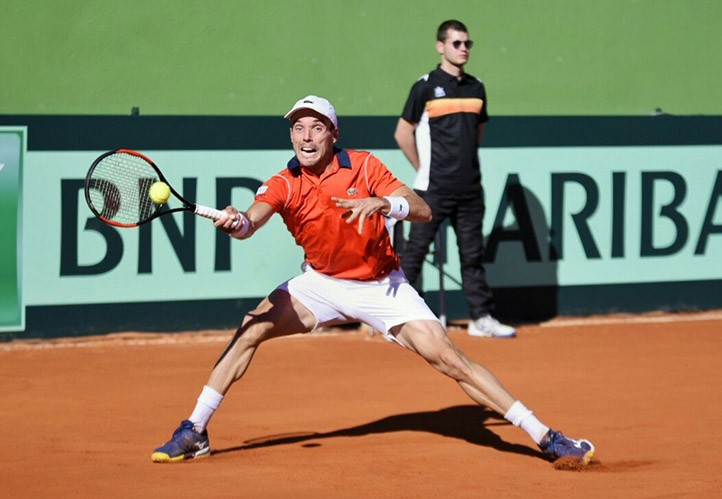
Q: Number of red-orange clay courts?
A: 1